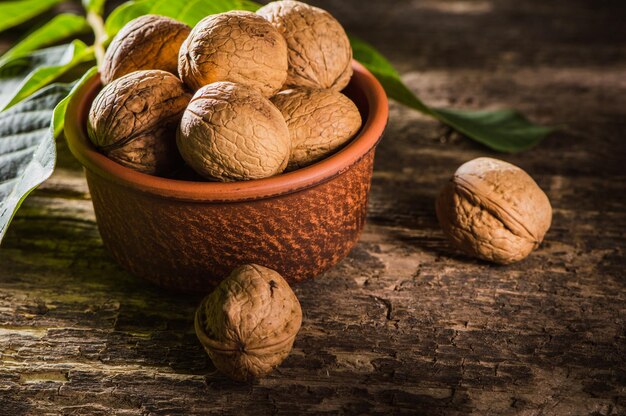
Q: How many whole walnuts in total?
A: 8